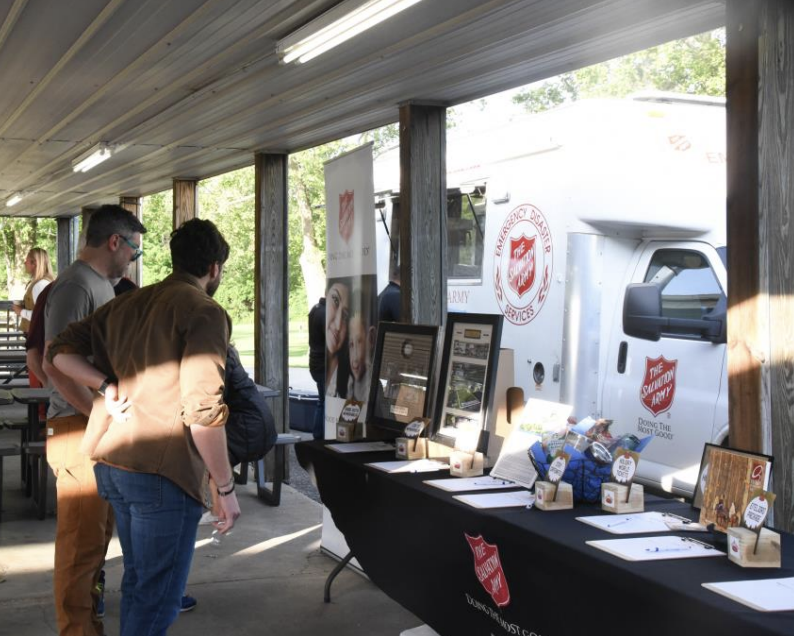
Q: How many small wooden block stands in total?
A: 6